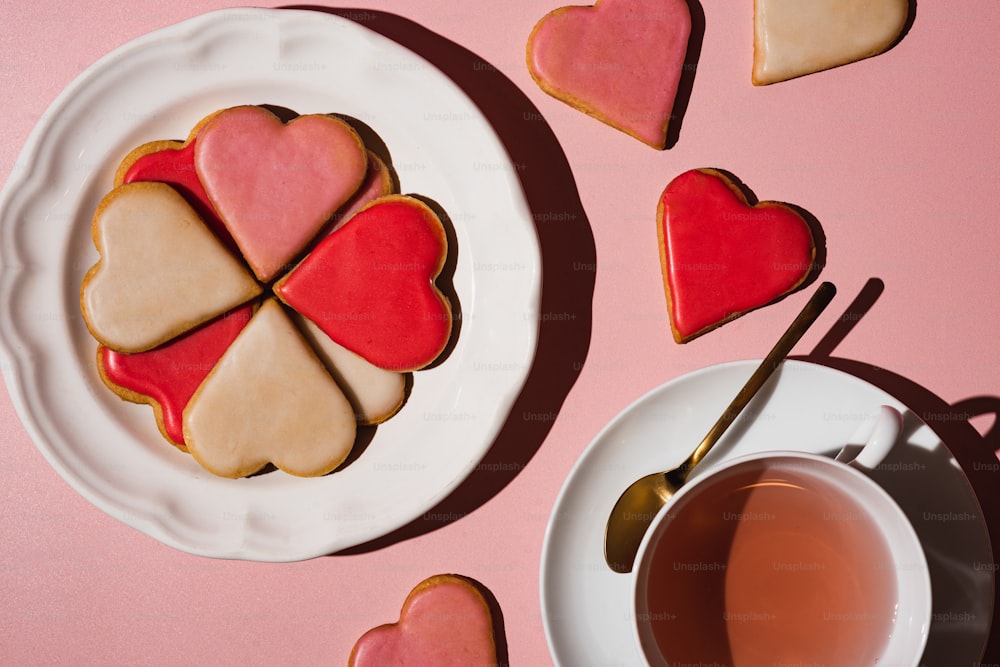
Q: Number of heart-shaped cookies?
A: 12